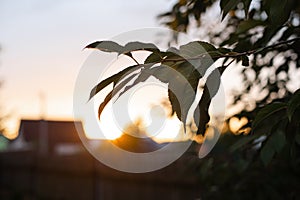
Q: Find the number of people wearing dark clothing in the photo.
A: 0